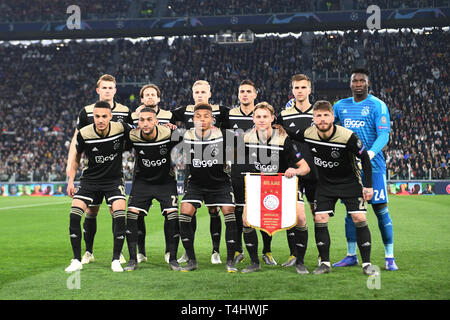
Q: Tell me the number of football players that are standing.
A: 11